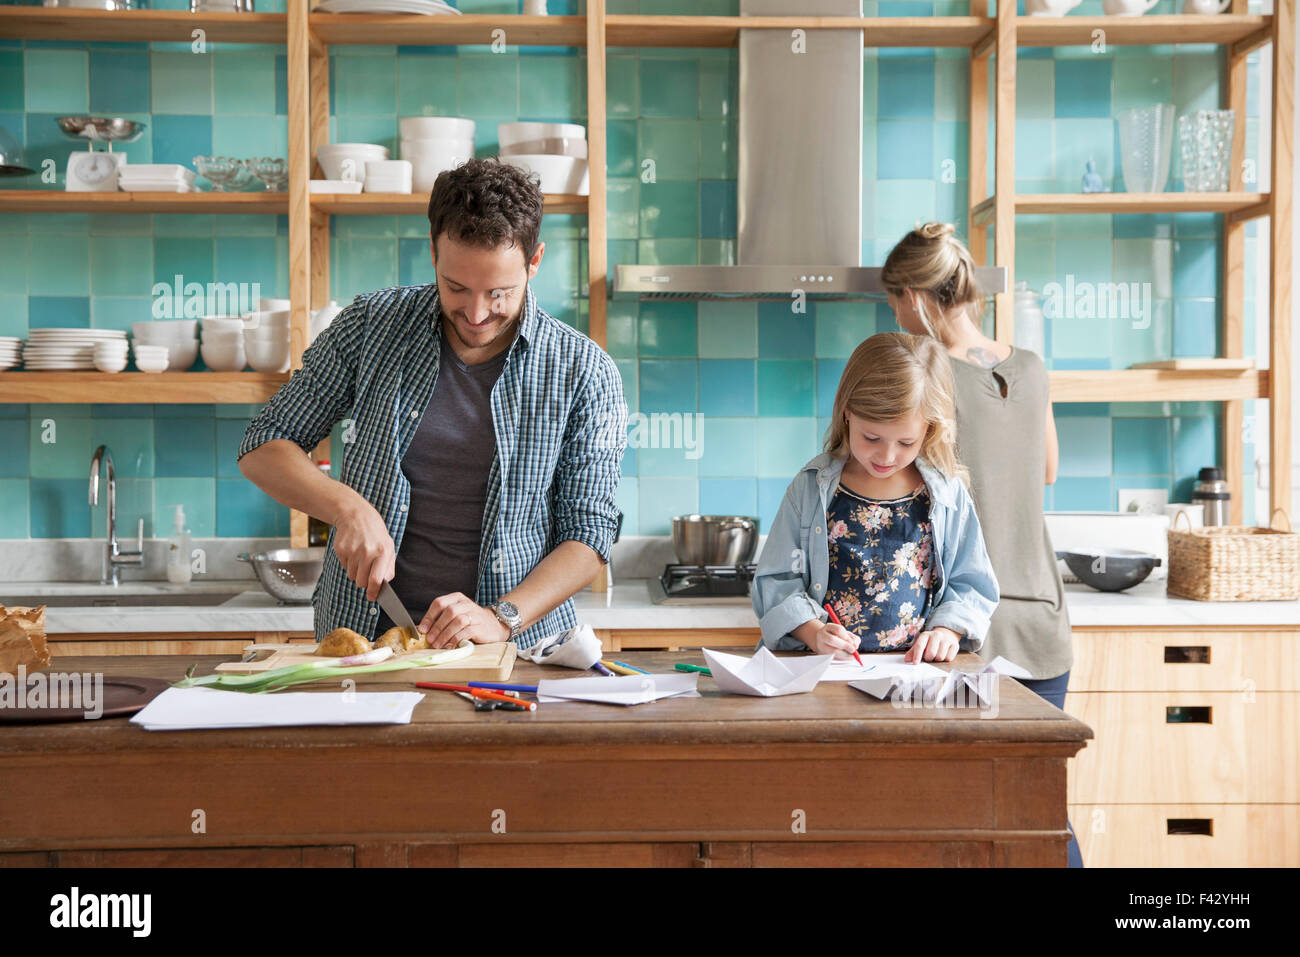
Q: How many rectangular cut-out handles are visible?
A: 3